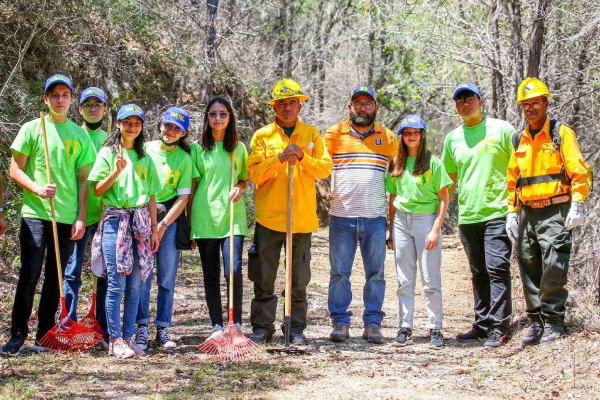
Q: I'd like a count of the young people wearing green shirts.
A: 7